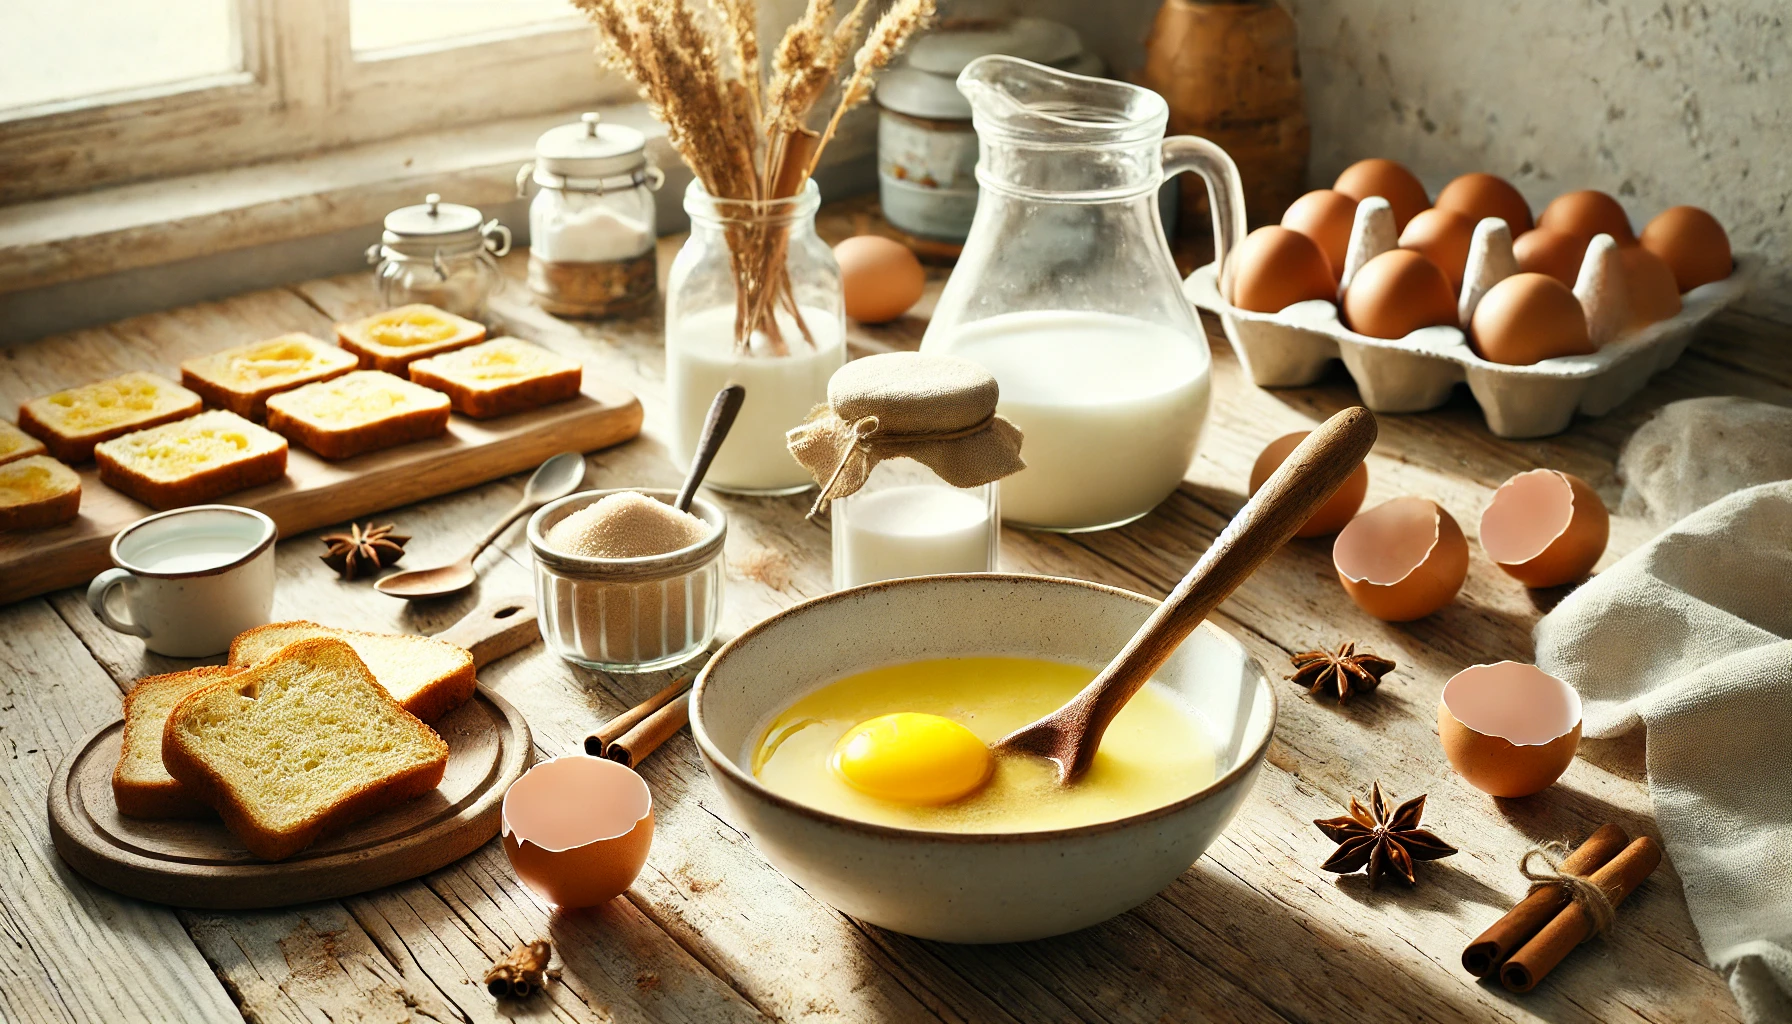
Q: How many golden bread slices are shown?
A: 11